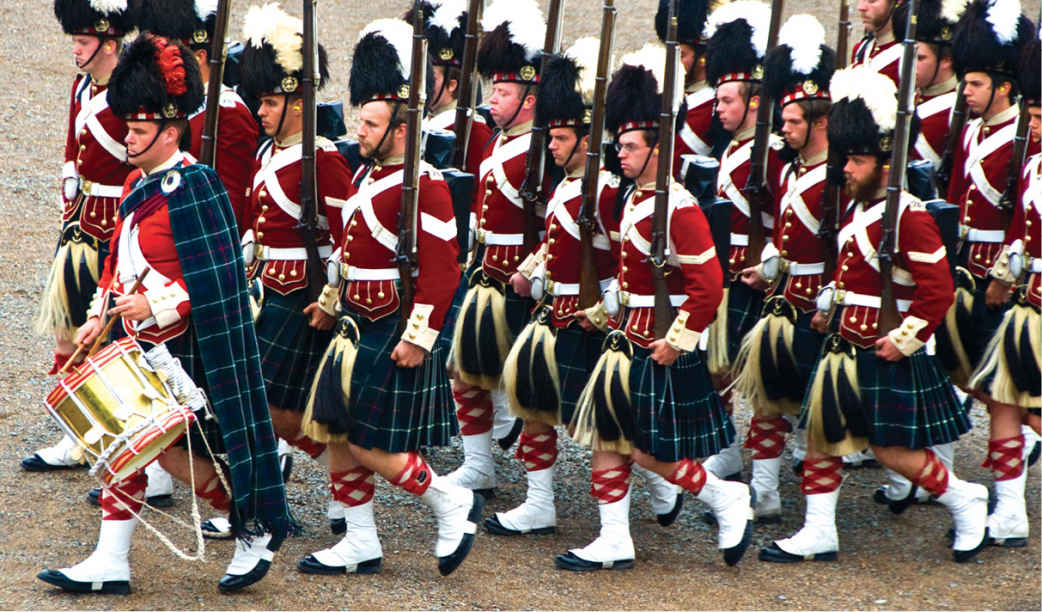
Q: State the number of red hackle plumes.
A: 1